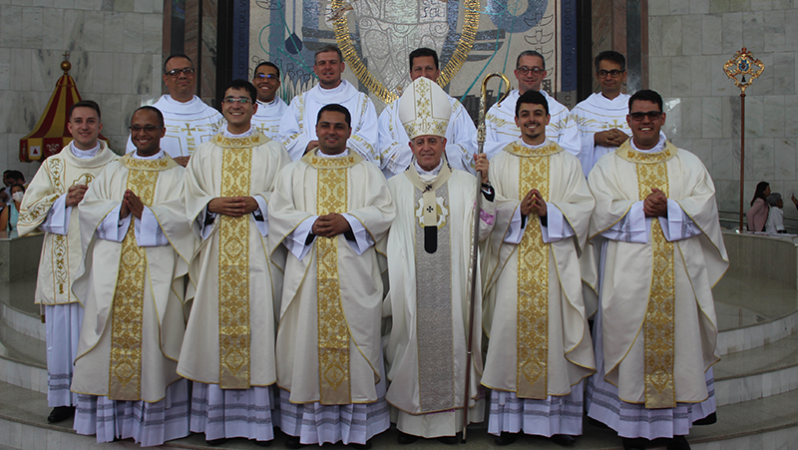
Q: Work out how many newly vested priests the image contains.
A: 5